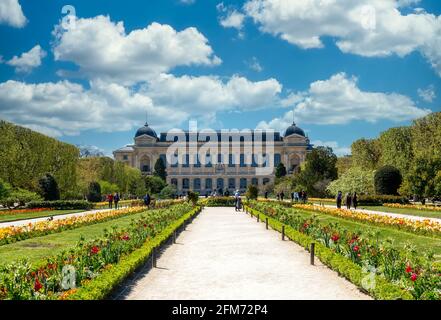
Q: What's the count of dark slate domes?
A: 2